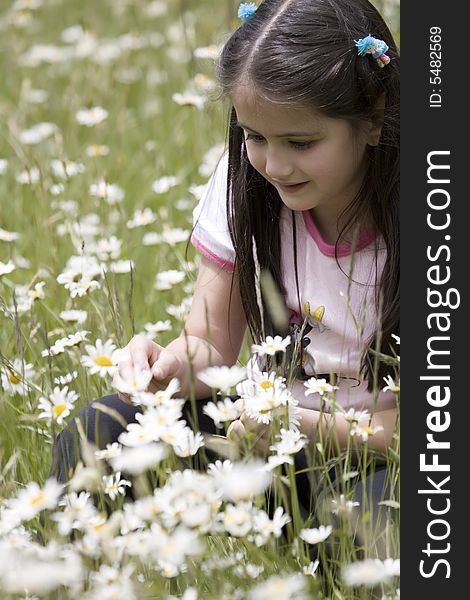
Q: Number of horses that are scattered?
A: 0